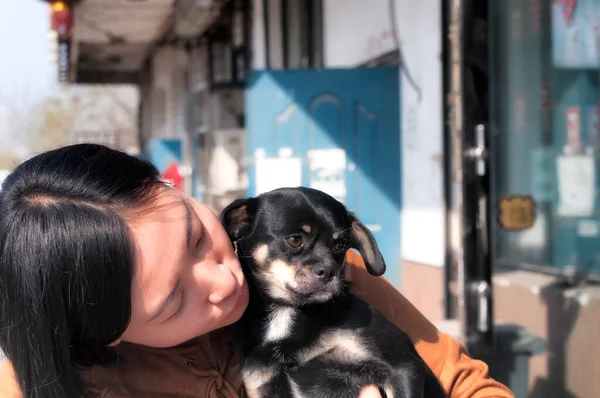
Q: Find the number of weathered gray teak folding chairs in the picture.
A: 0